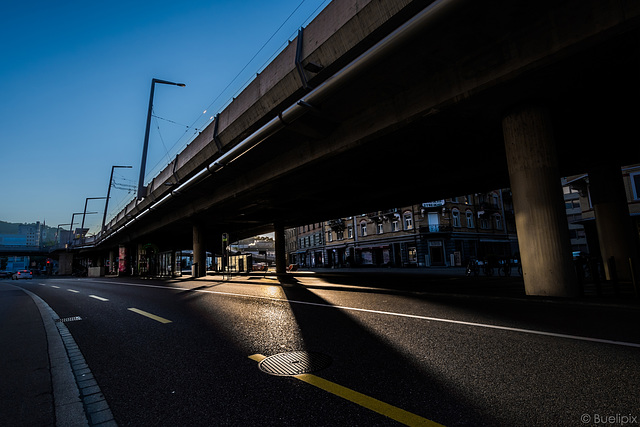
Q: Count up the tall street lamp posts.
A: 5